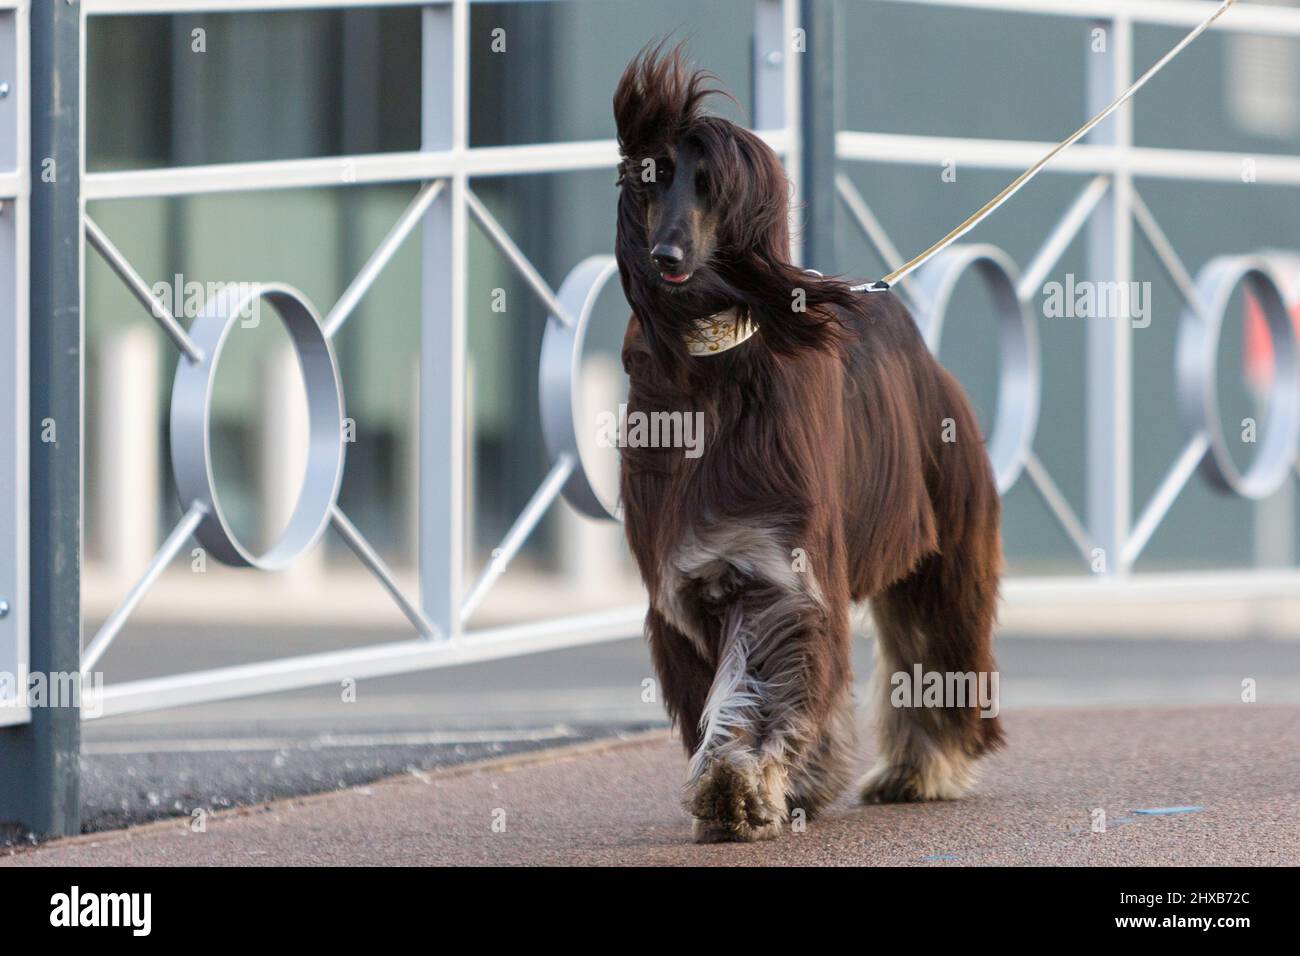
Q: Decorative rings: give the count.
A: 4